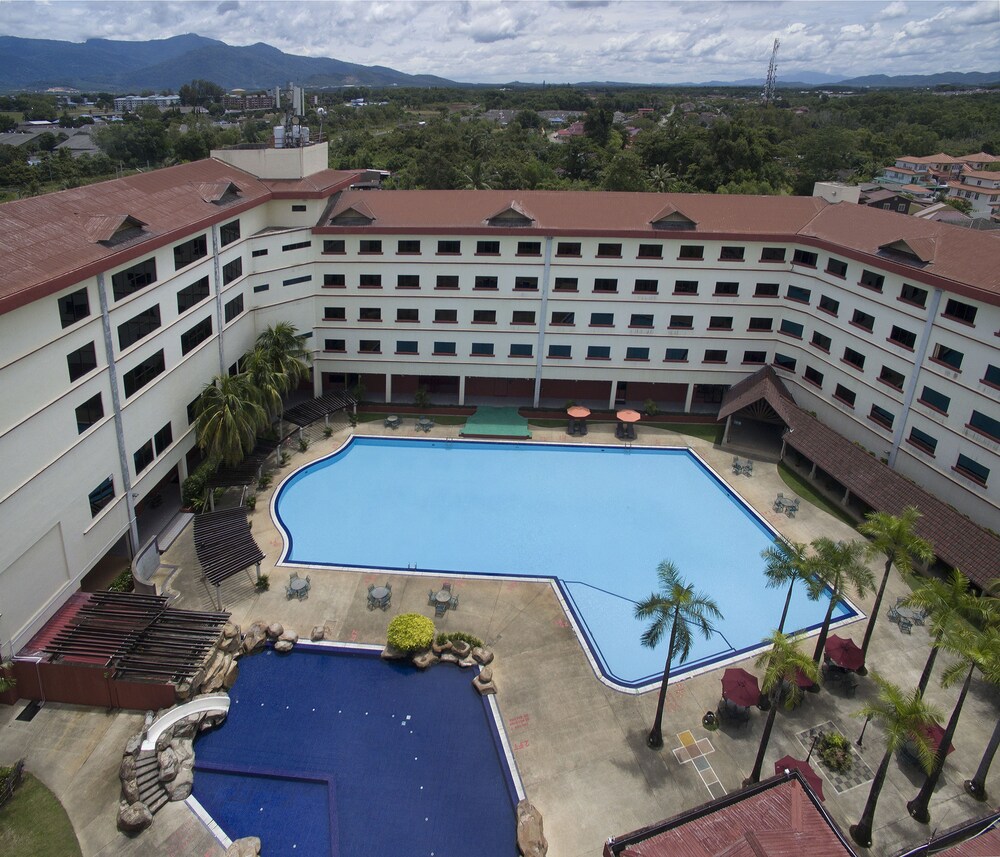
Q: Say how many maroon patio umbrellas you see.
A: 5